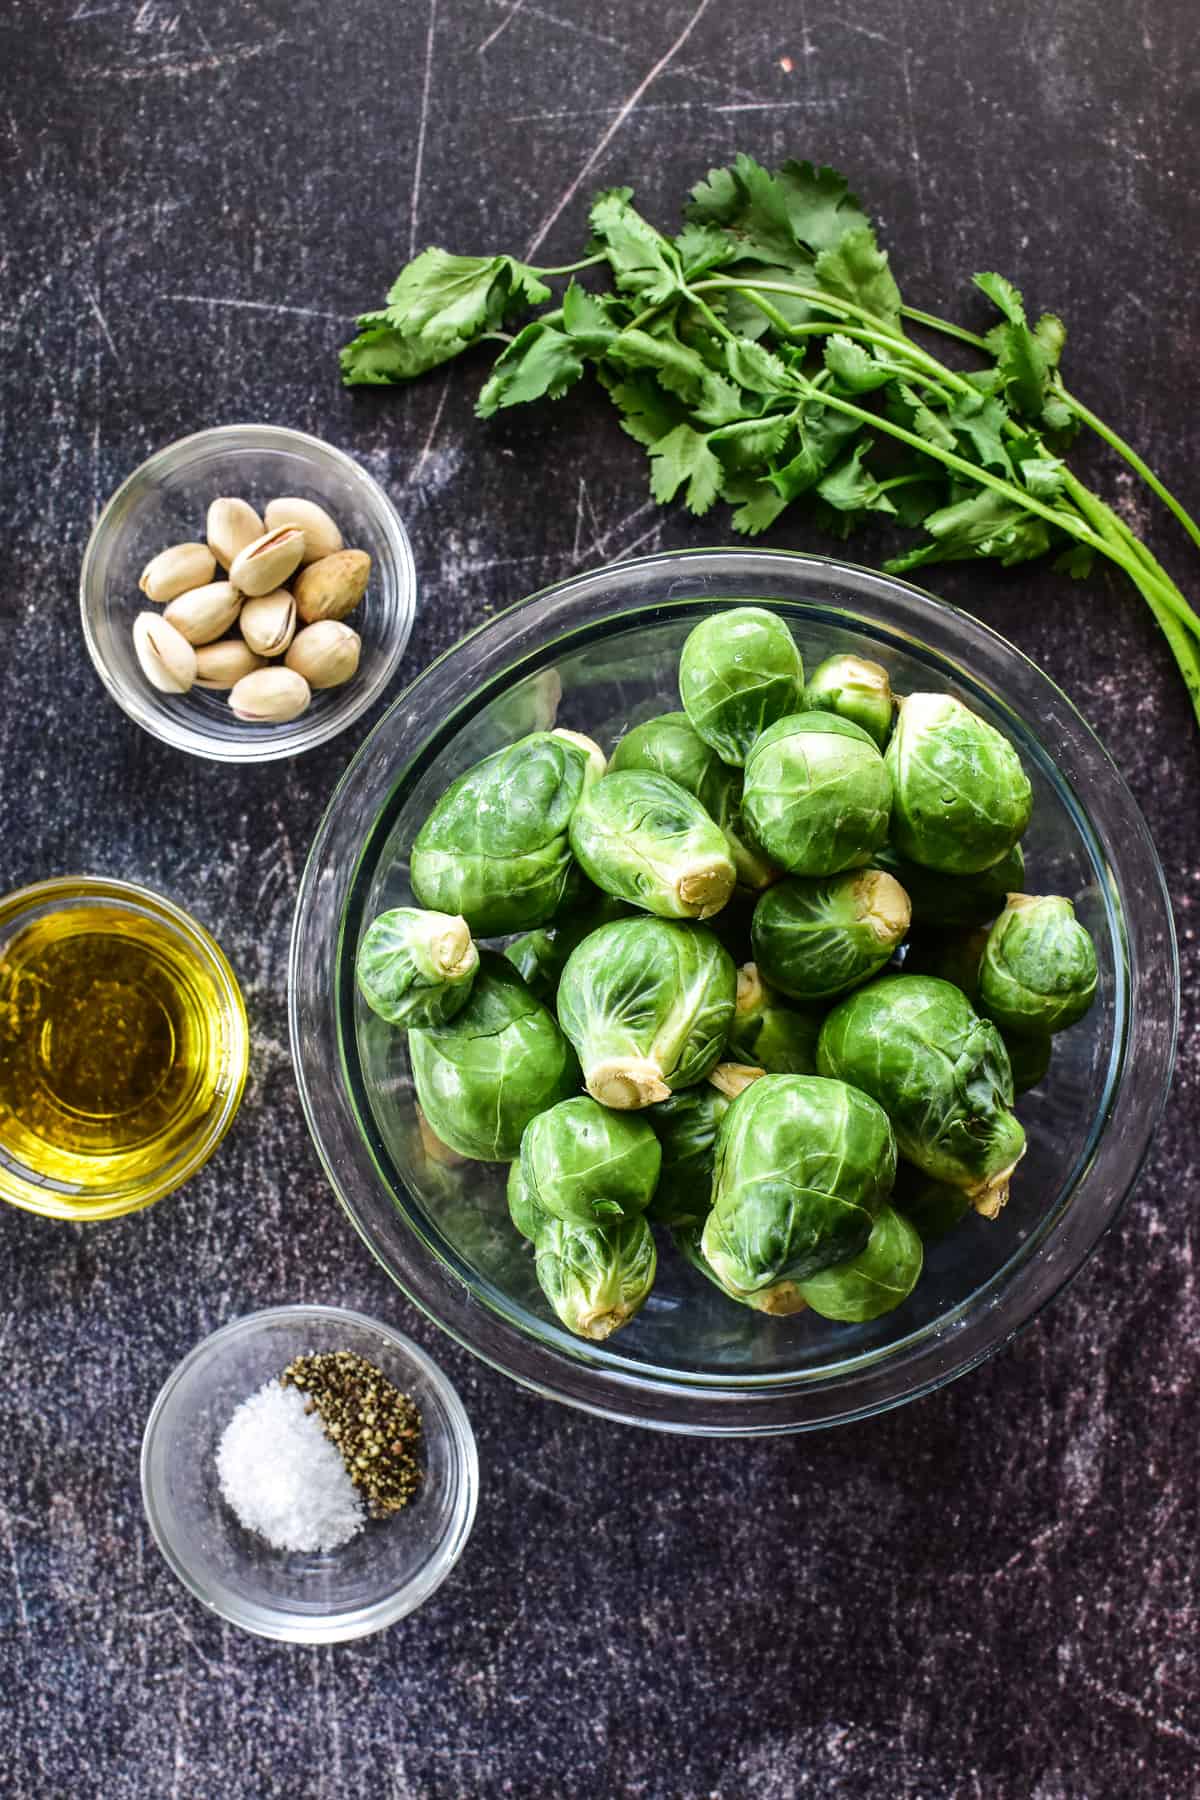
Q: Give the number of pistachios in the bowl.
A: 11